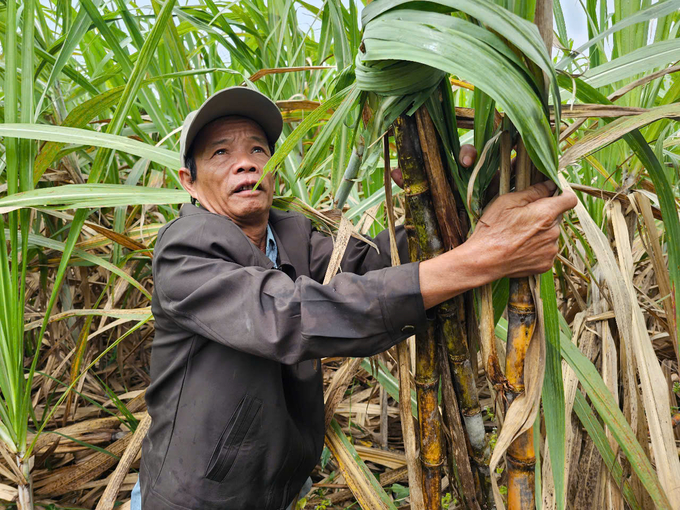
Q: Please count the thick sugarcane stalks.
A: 3